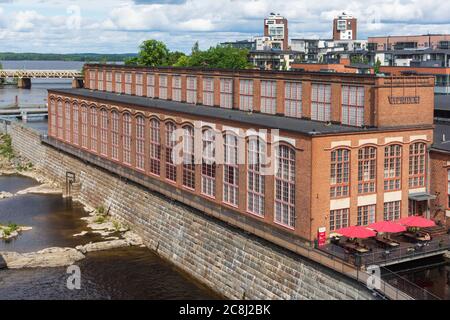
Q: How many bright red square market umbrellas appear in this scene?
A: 3